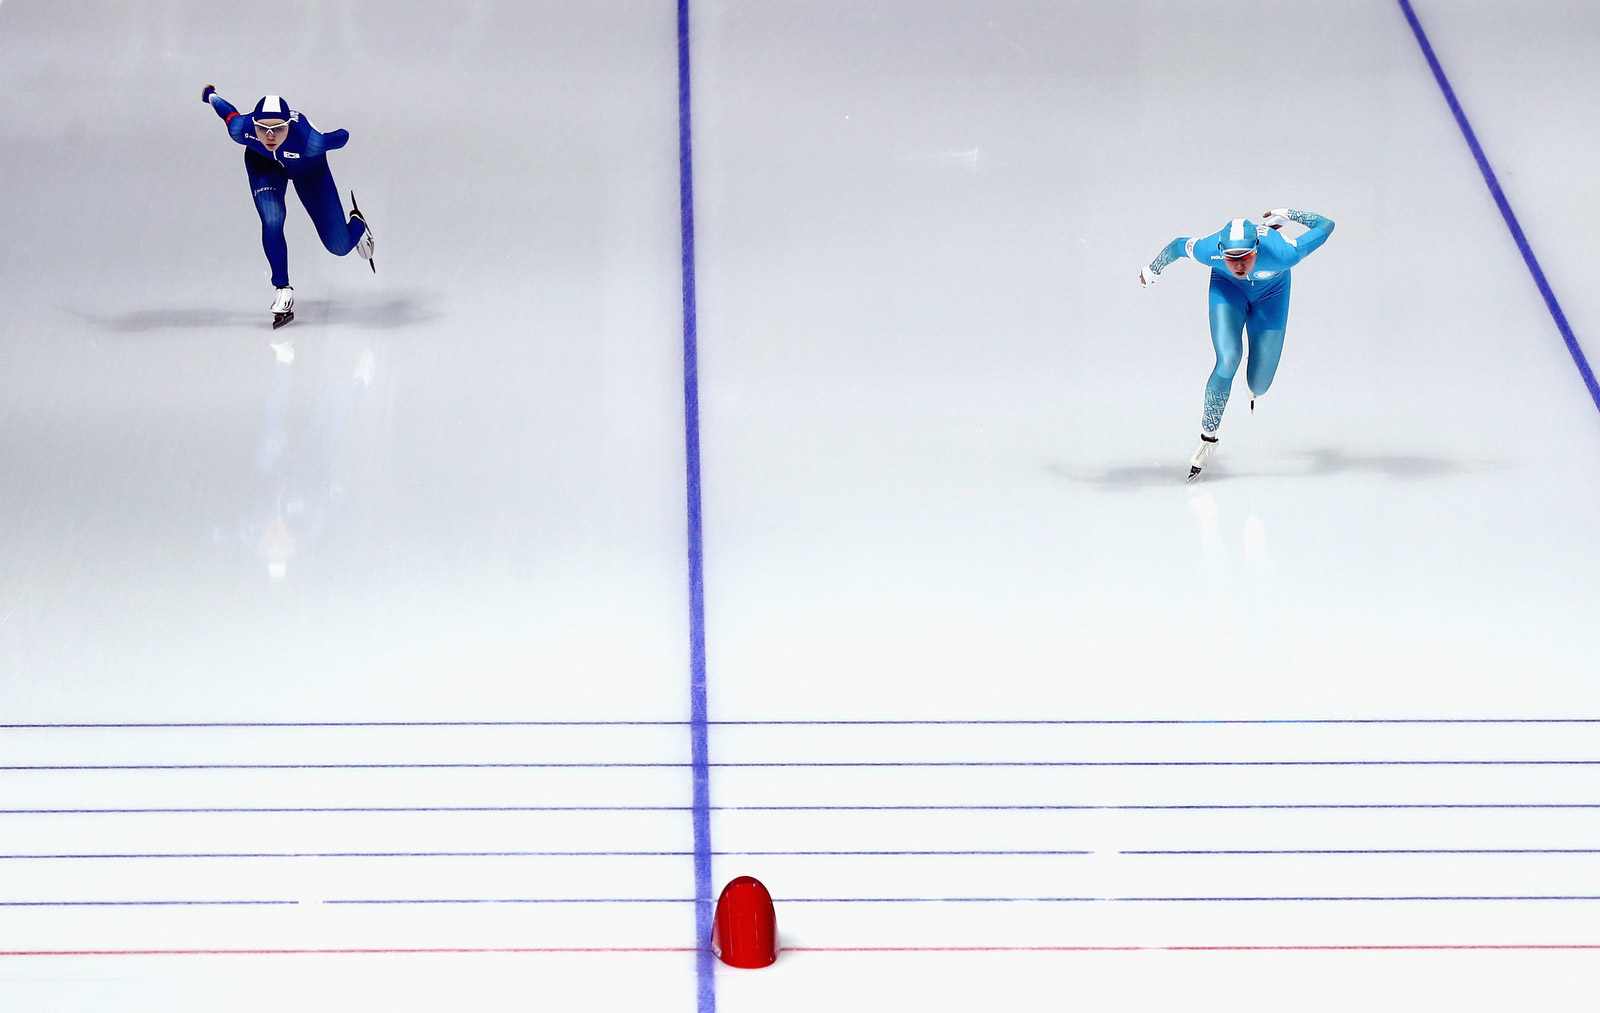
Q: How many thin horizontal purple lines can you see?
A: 5